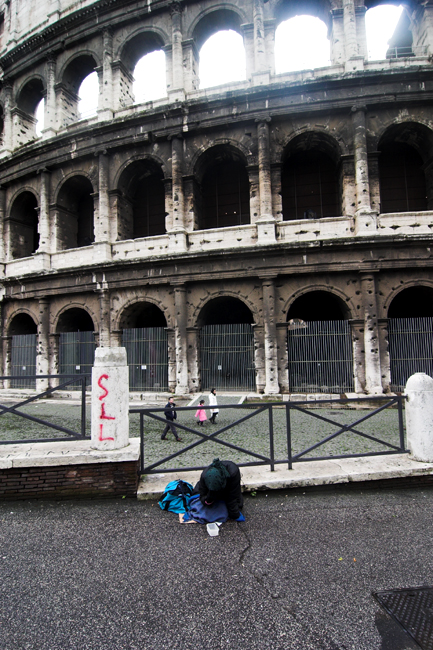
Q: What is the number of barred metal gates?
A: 6